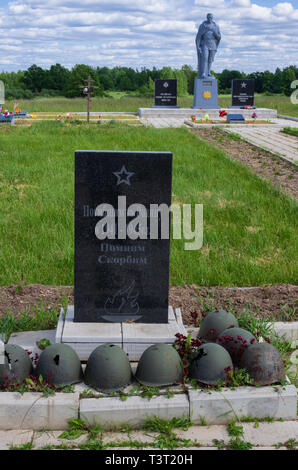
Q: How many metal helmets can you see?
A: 8